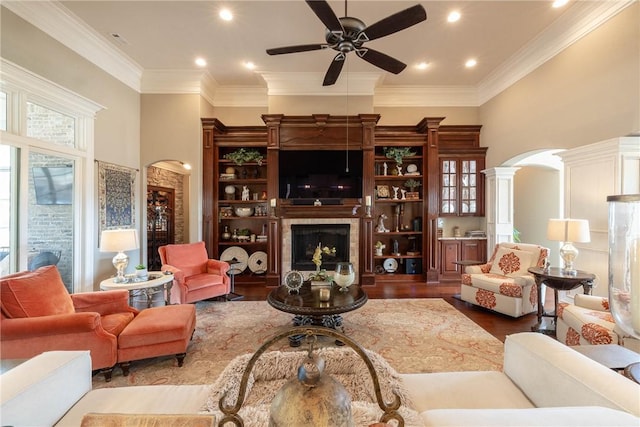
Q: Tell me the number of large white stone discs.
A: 2